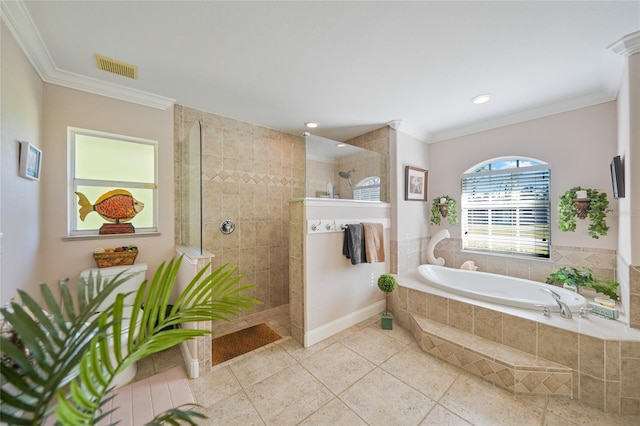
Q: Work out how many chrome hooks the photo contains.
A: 3